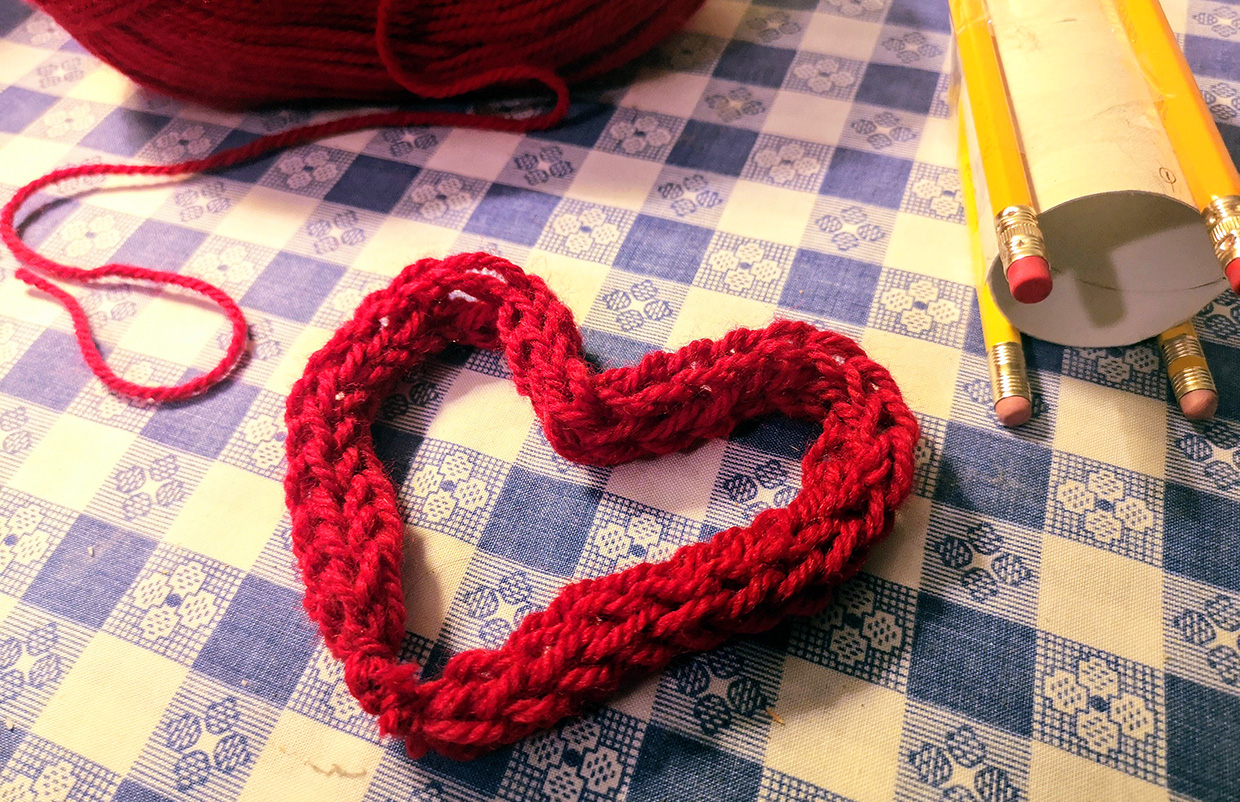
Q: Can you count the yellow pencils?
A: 4